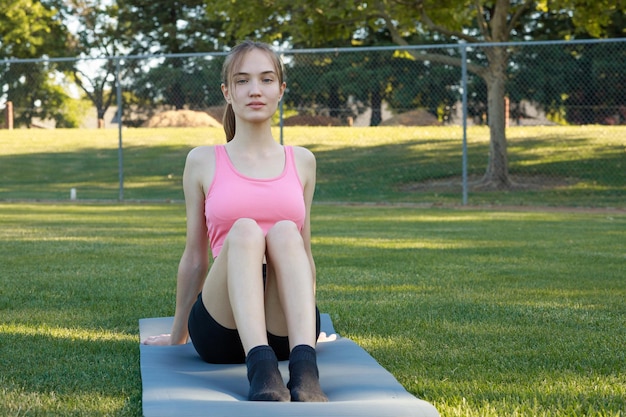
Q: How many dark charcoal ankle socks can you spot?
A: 2